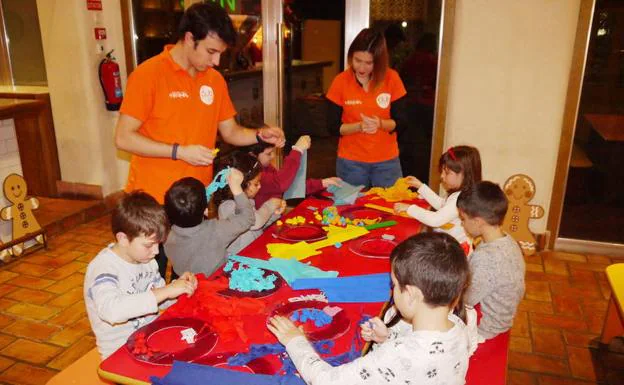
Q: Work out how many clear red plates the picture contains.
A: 7